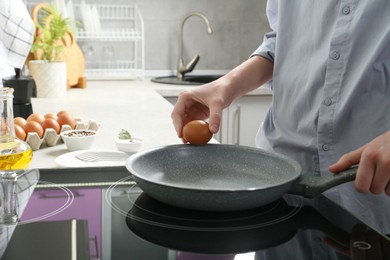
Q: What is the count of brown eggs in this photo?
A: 9